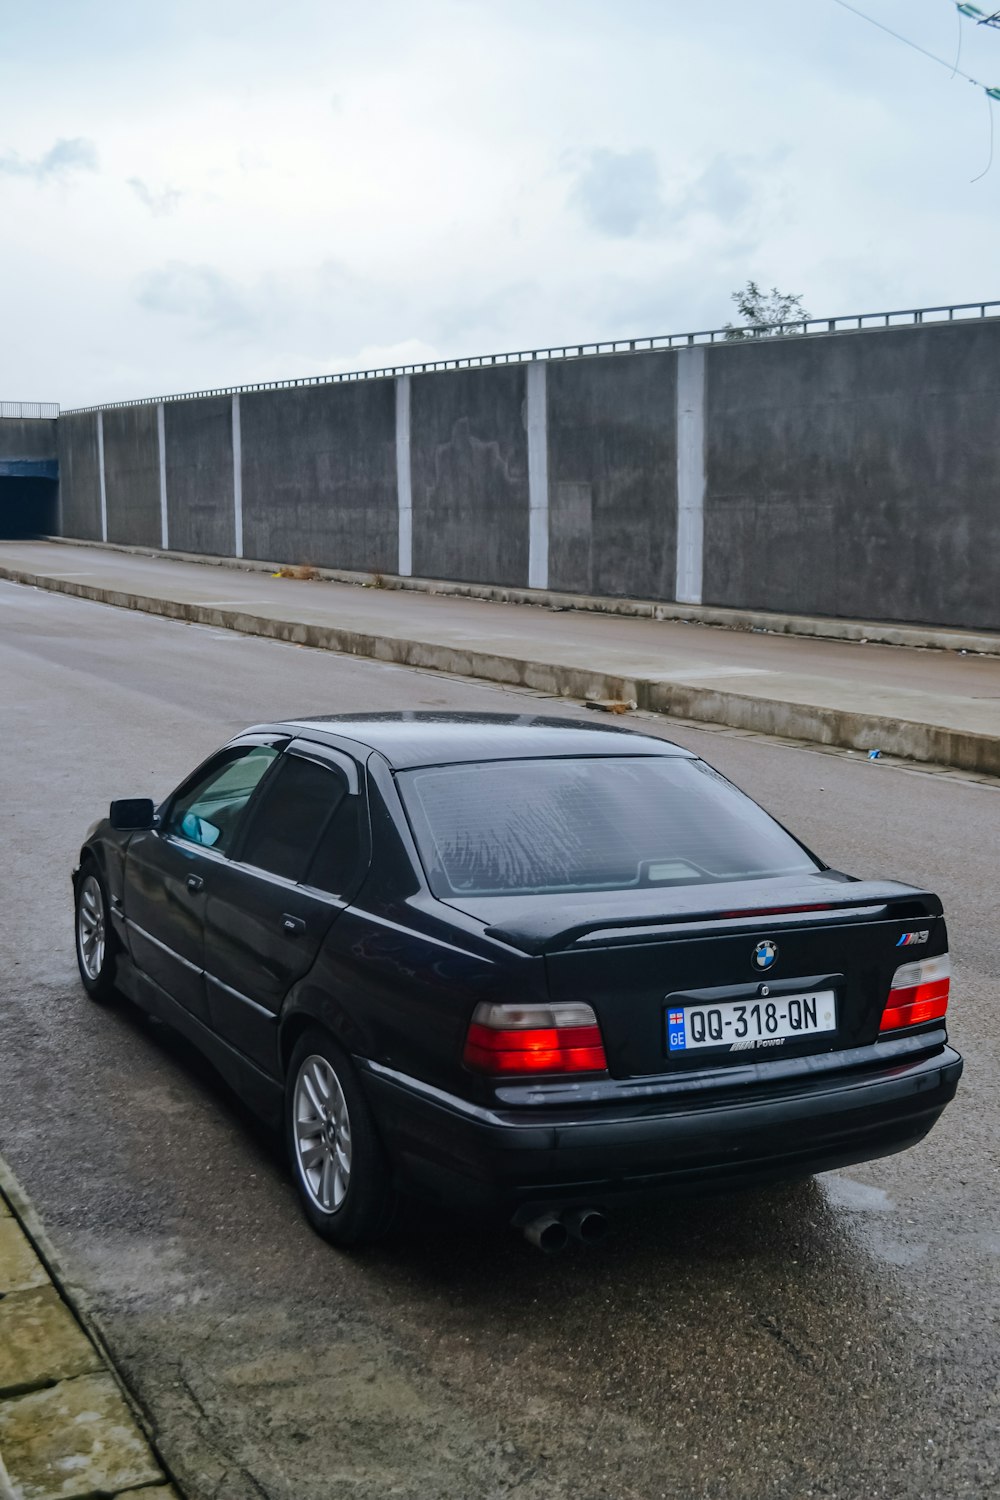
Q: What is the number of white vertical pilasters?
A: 6